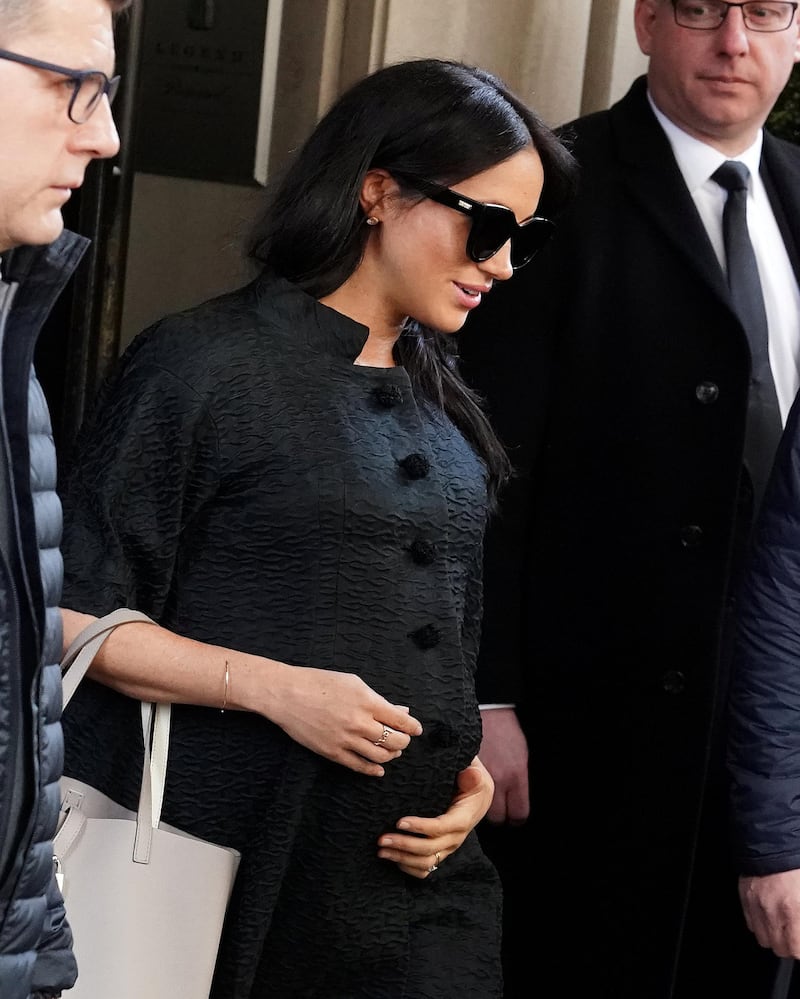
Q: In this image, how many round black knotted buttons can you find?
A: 5